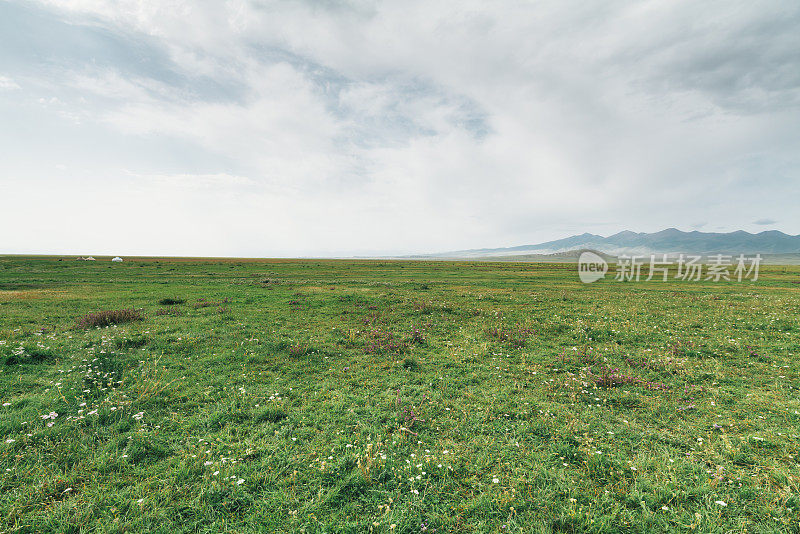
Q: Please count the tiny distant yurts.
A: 3